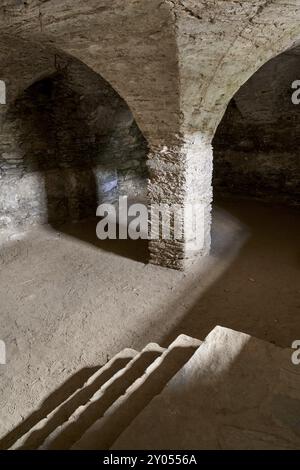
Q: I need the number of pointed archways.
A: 2